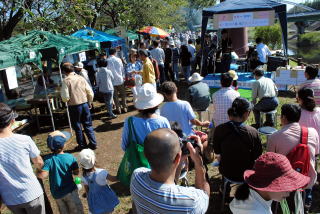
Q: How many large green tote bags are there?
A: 1